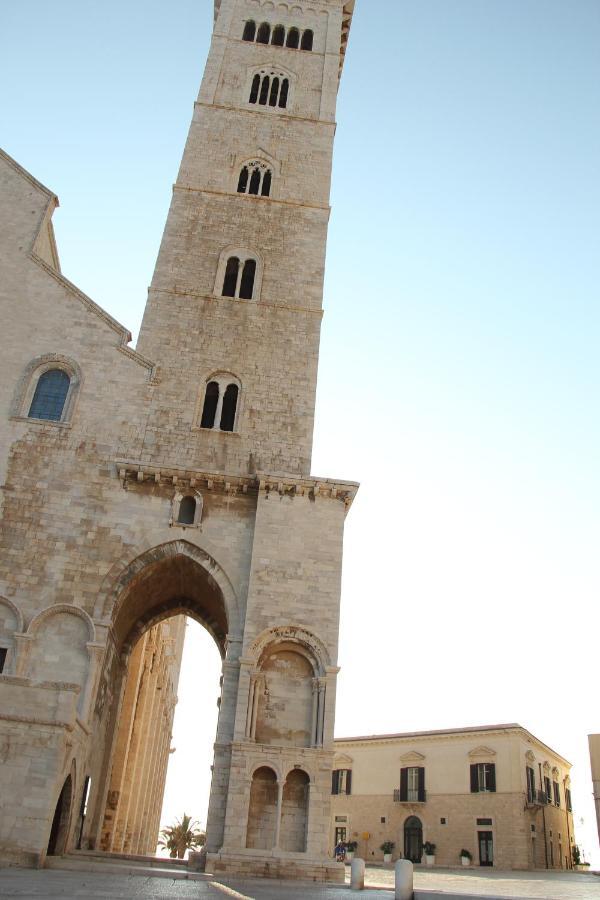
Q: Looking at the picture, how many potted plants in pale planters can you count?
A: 4